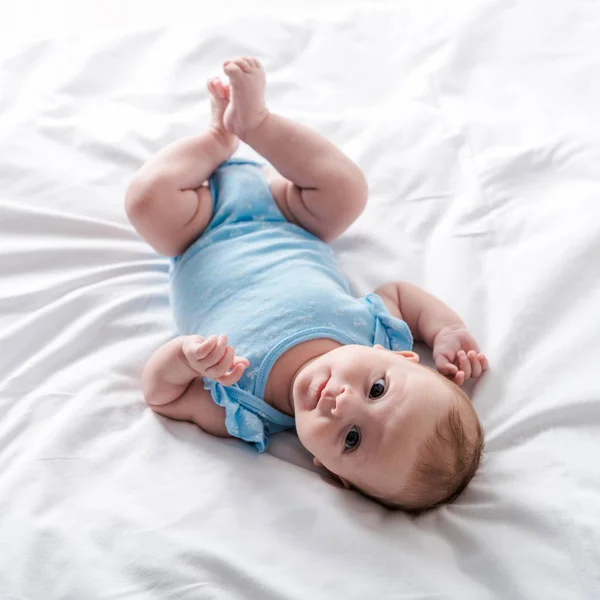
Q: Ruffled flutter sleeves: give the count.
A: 2